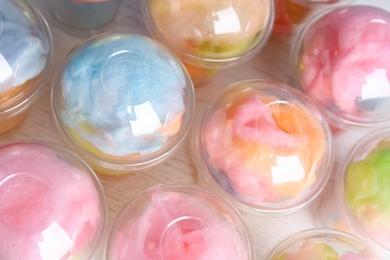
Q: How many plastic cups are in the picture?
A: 11